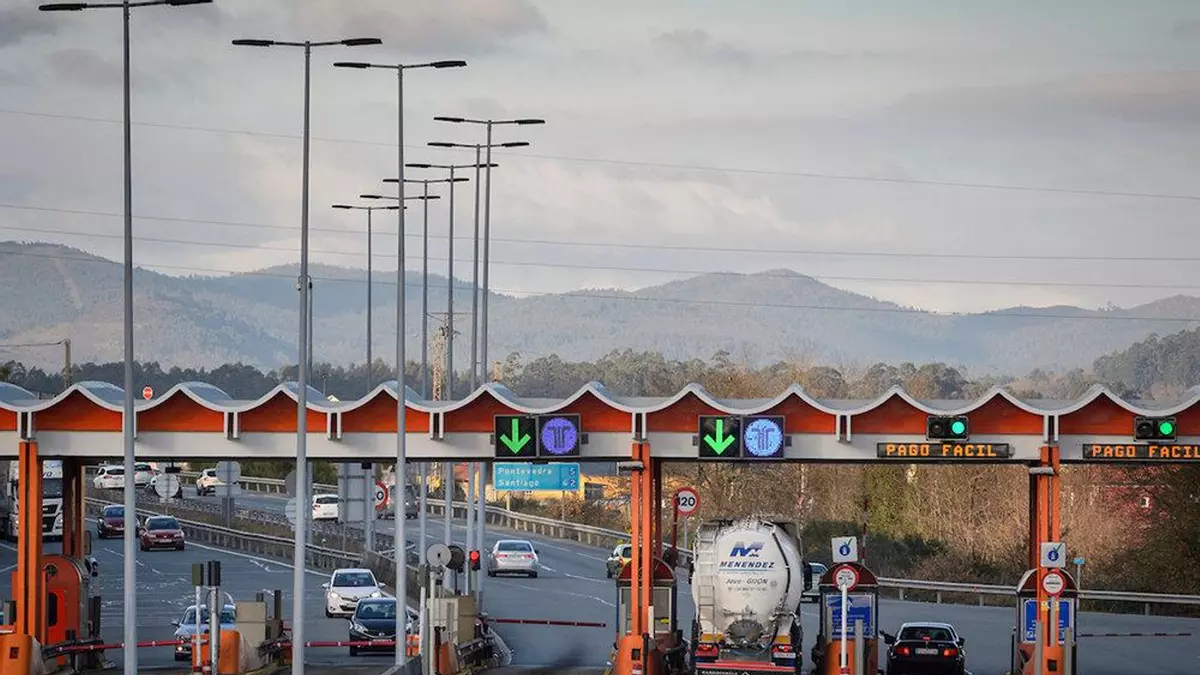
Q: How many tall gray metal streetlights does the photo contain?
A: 9